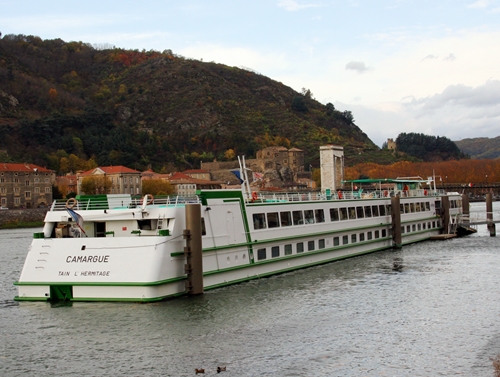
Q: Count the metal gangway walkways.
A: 1